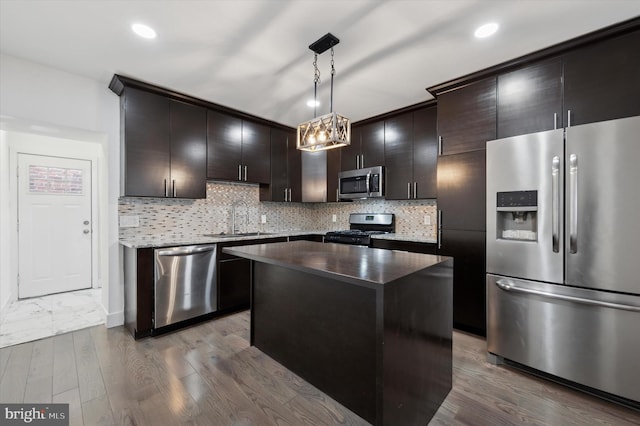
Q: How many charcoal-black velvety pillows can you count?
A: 0